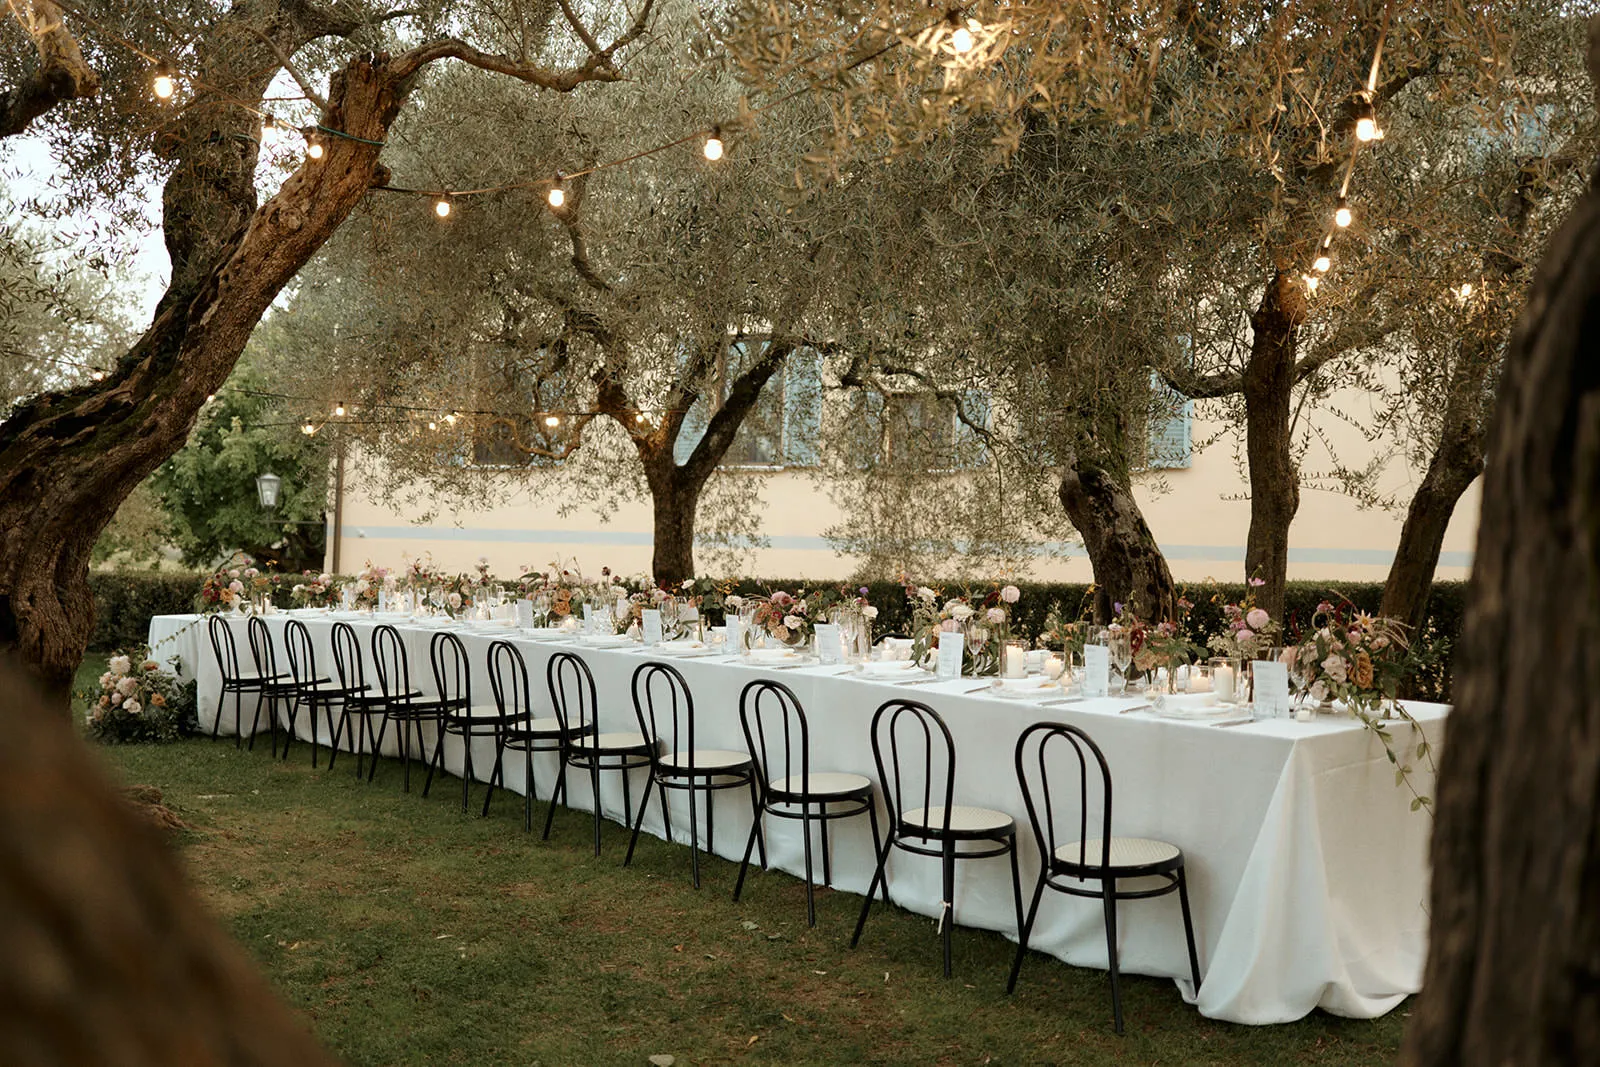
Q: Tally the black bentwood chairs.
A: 12